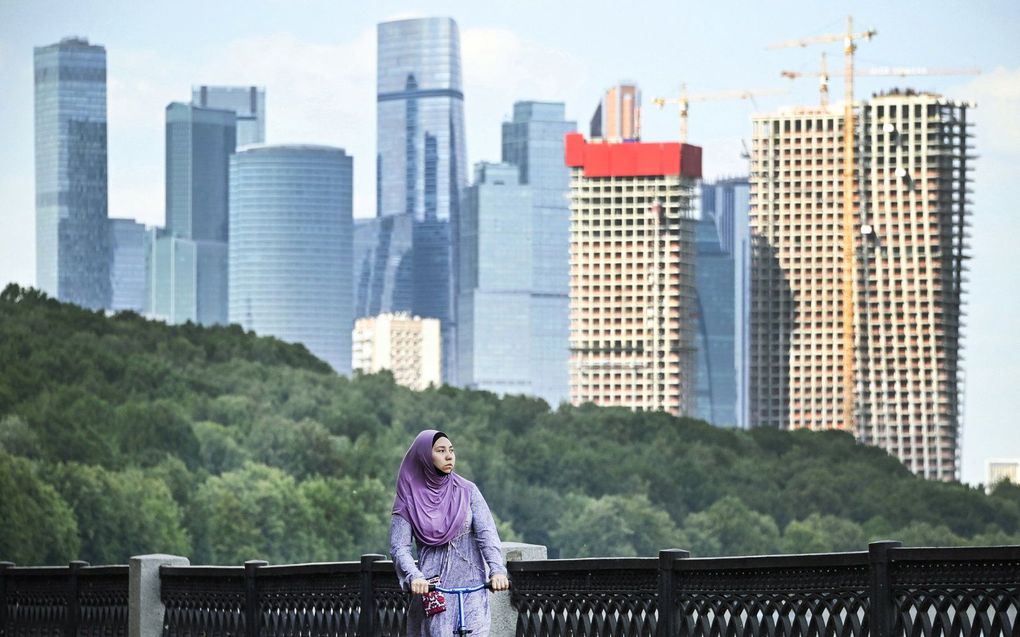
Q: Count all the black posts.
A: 6